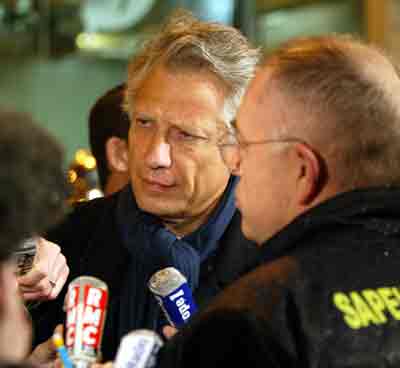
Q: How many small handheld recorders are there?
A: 1